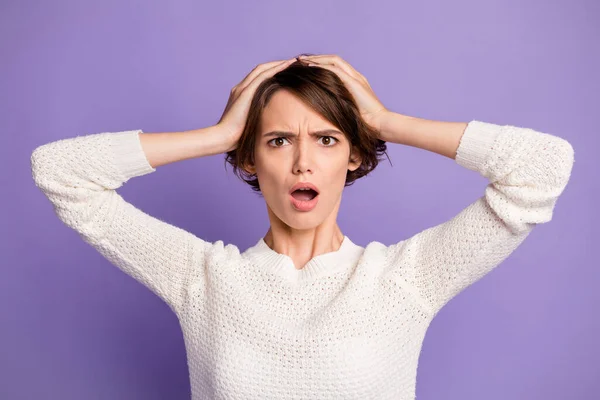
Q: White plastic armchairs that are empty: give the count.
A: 0